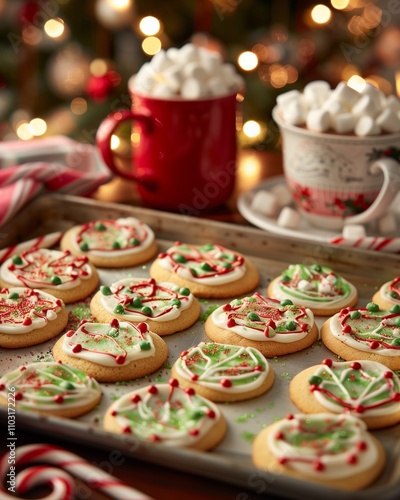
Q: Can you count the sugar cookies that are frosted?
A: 15